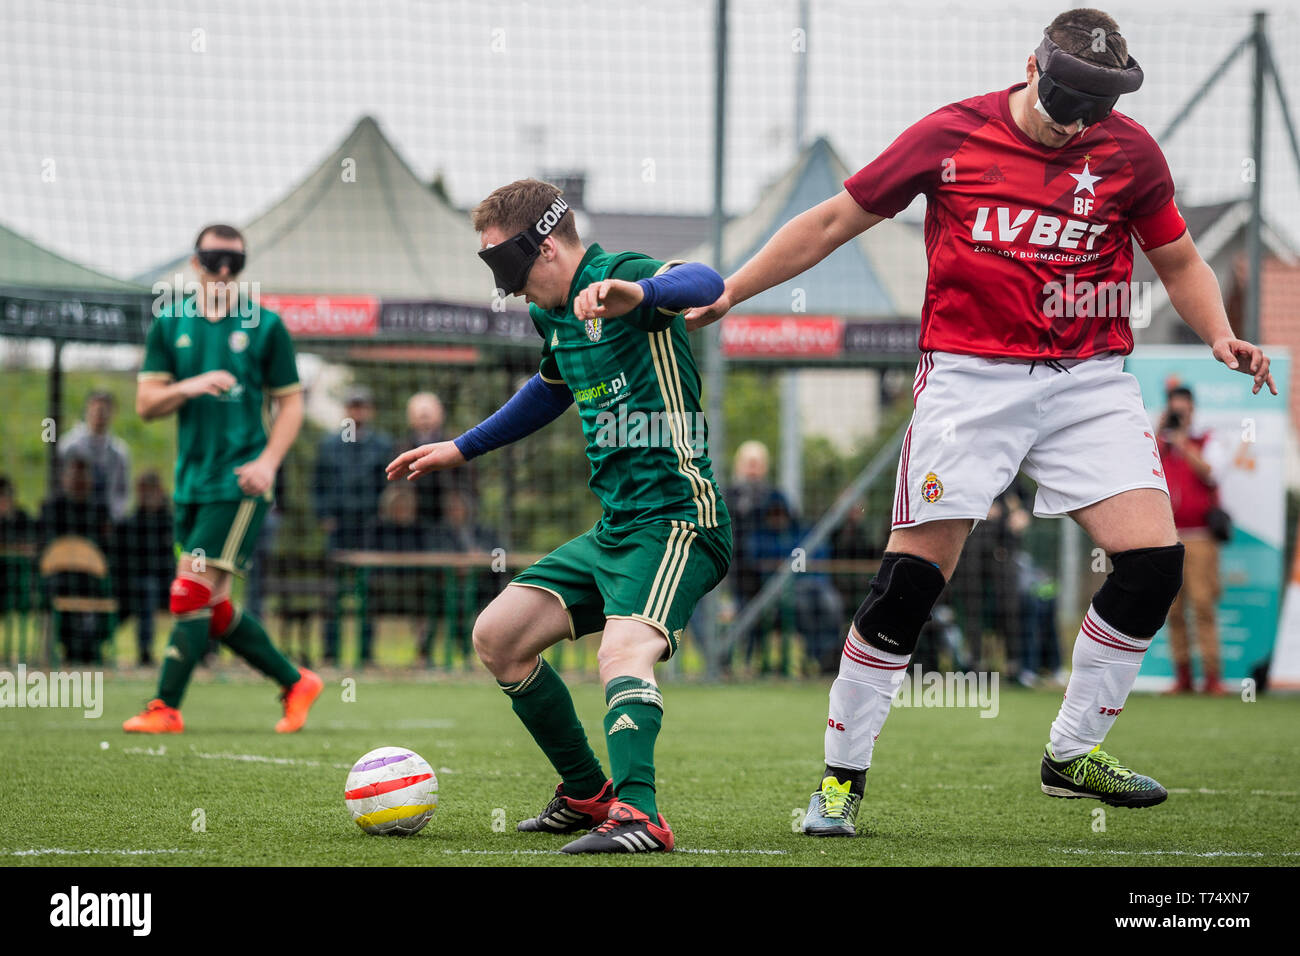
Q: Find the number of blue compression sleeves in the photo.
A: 2